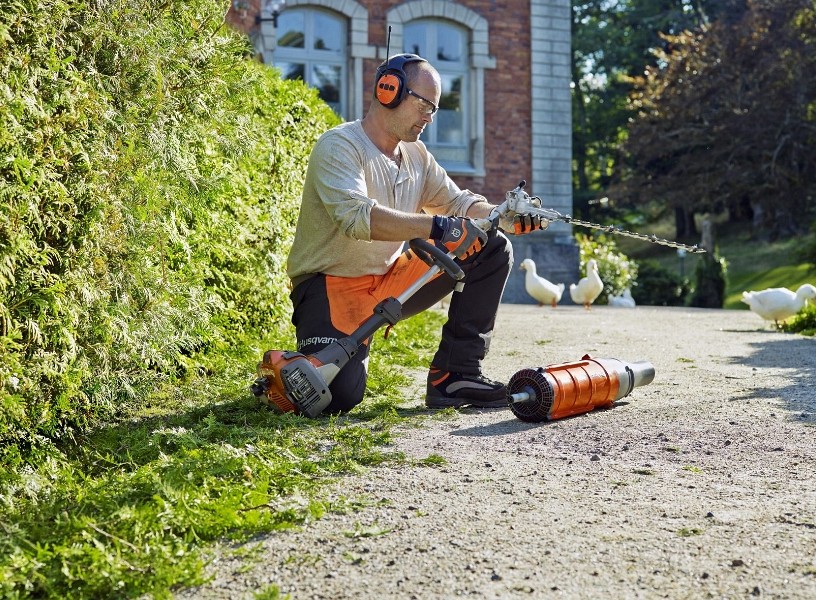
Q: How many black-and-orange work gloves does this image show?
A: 2